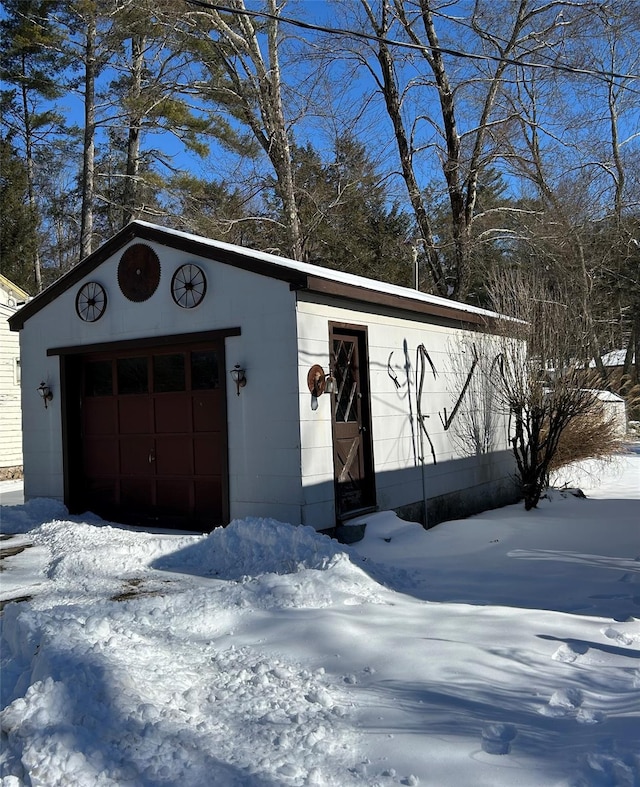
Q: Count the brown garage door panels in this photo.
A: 12